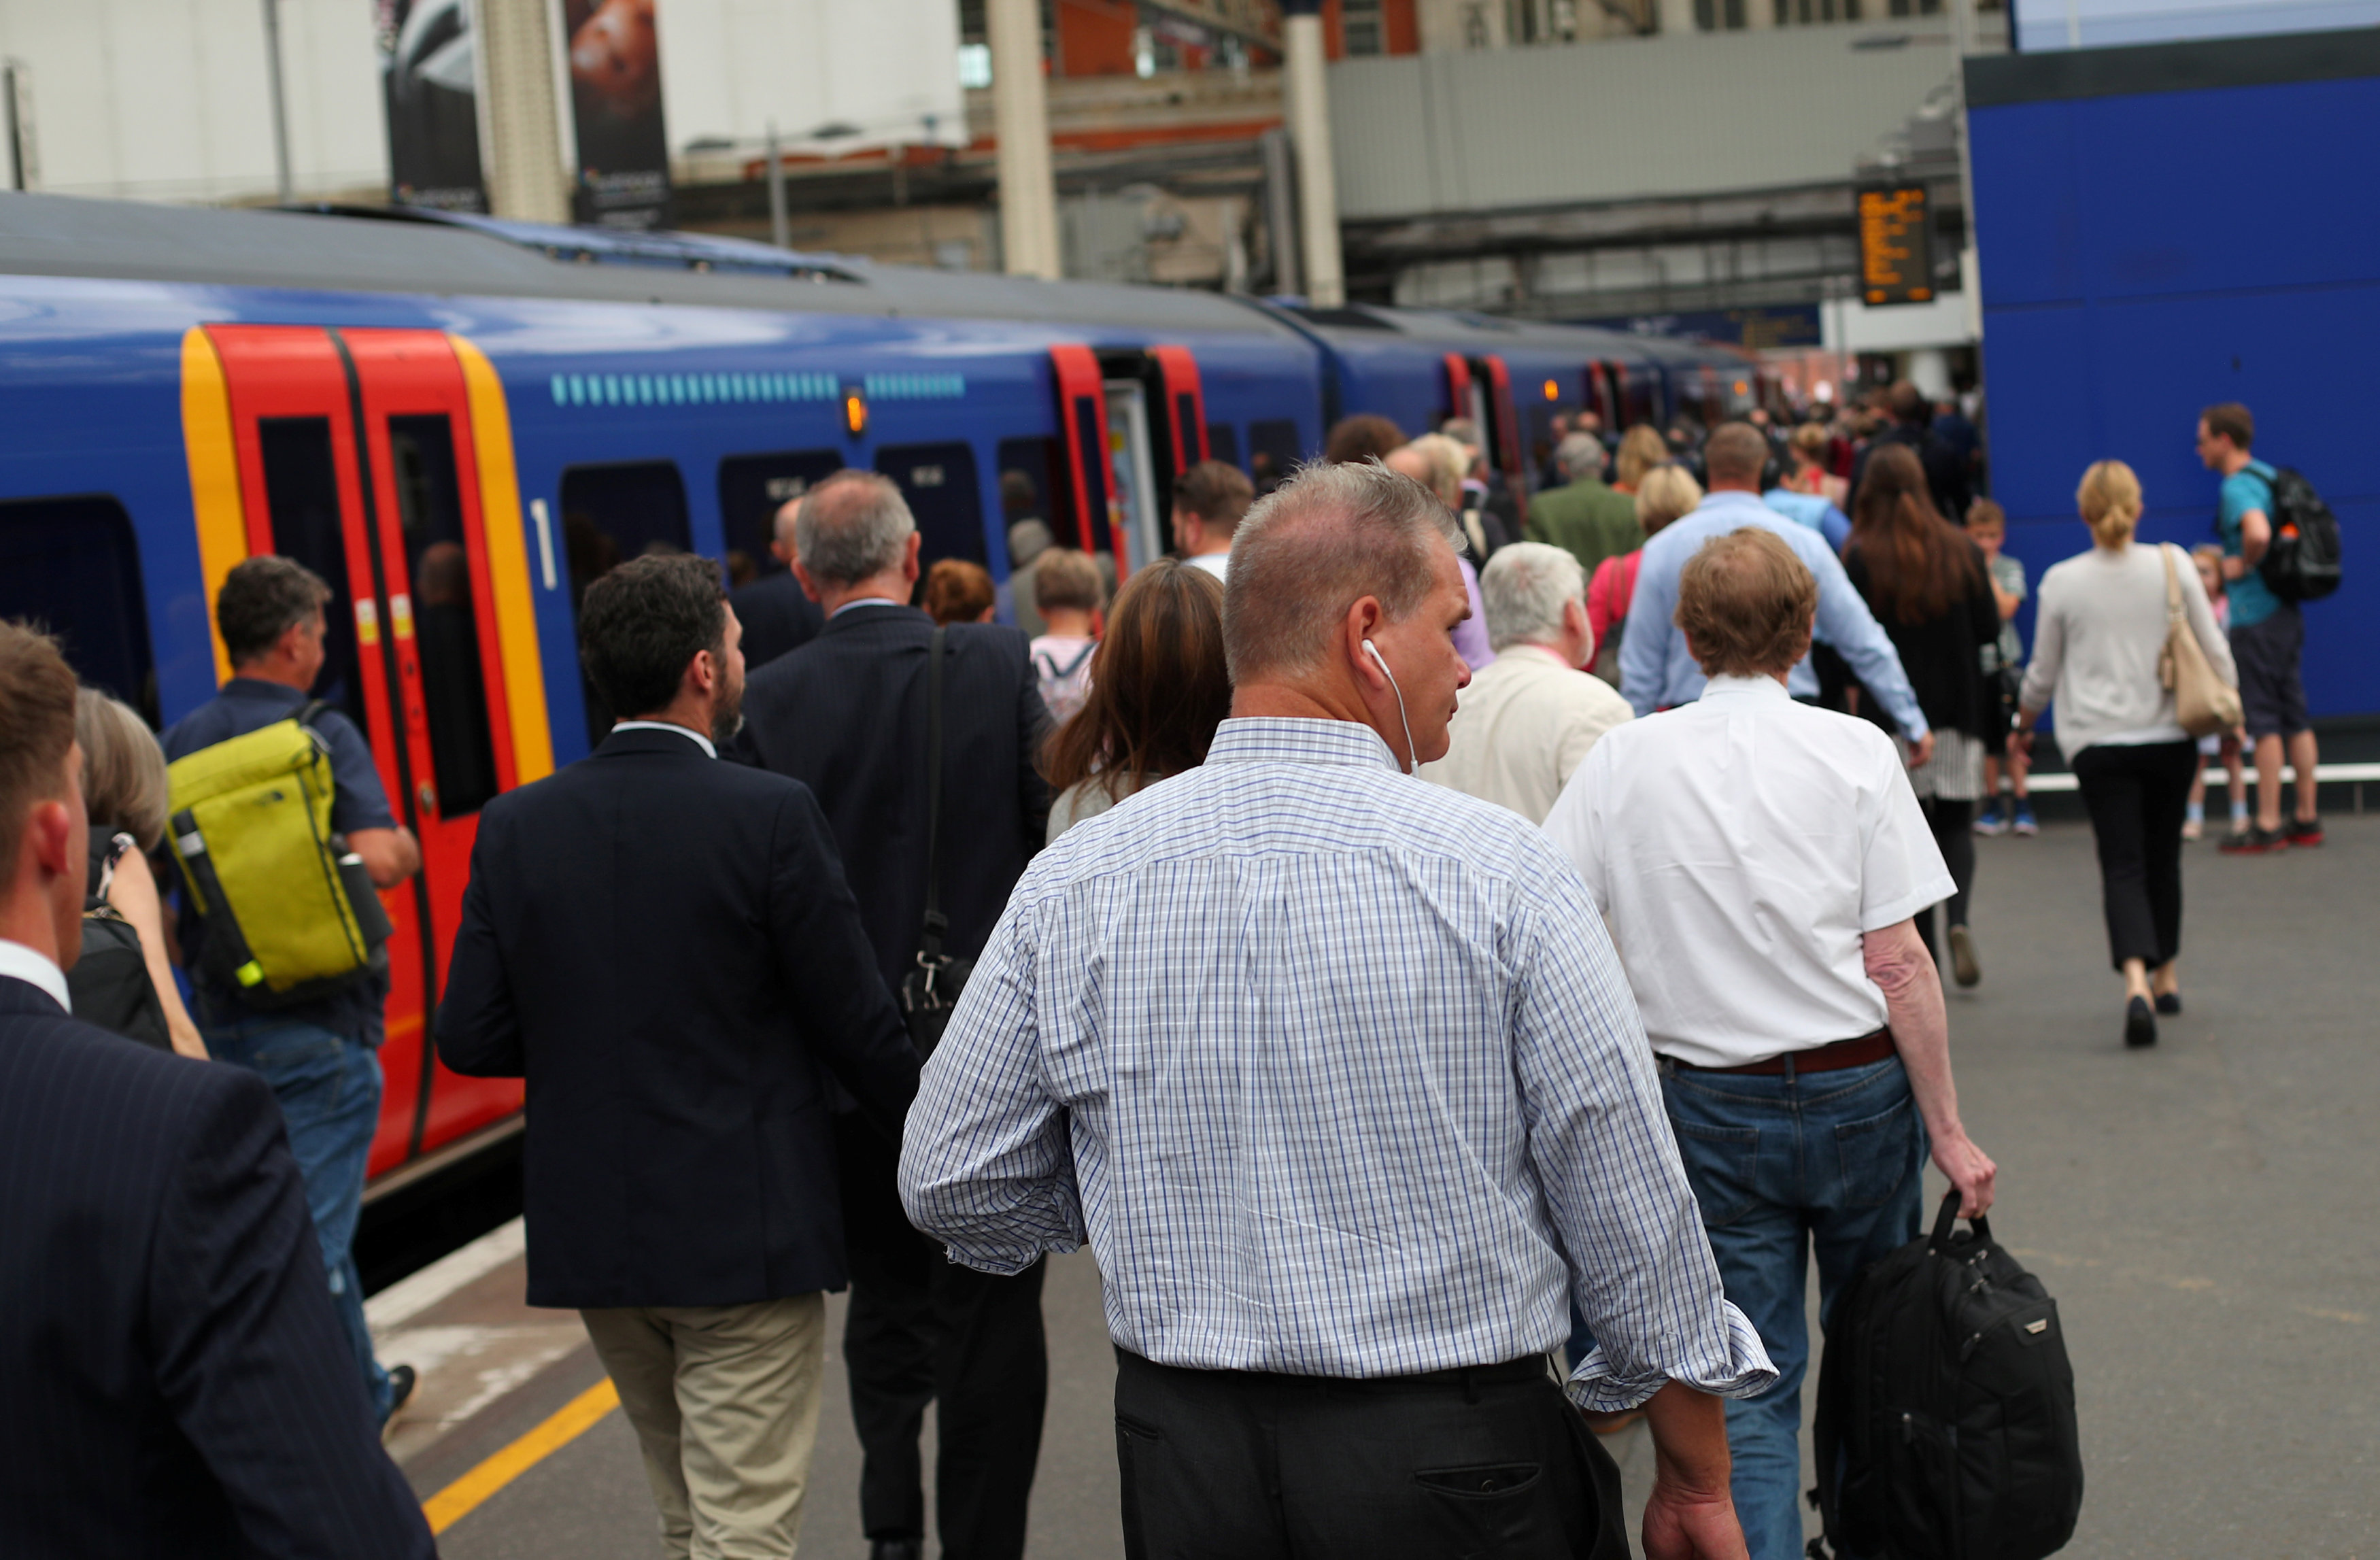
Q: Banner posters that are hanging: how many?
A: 2